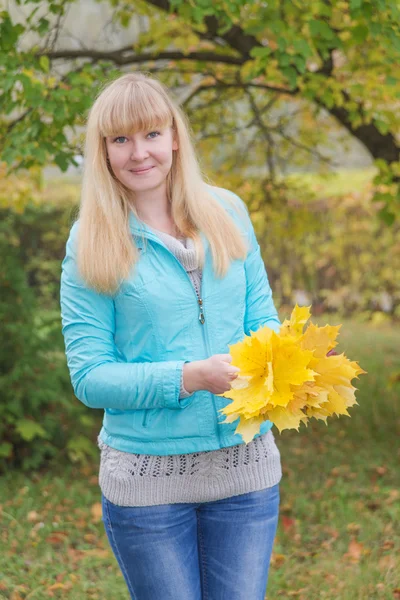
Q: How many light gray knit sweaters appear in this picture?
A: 1